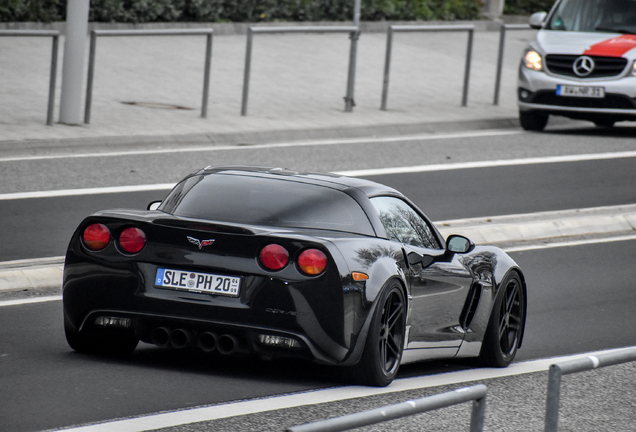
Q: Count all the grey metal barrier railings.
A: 7